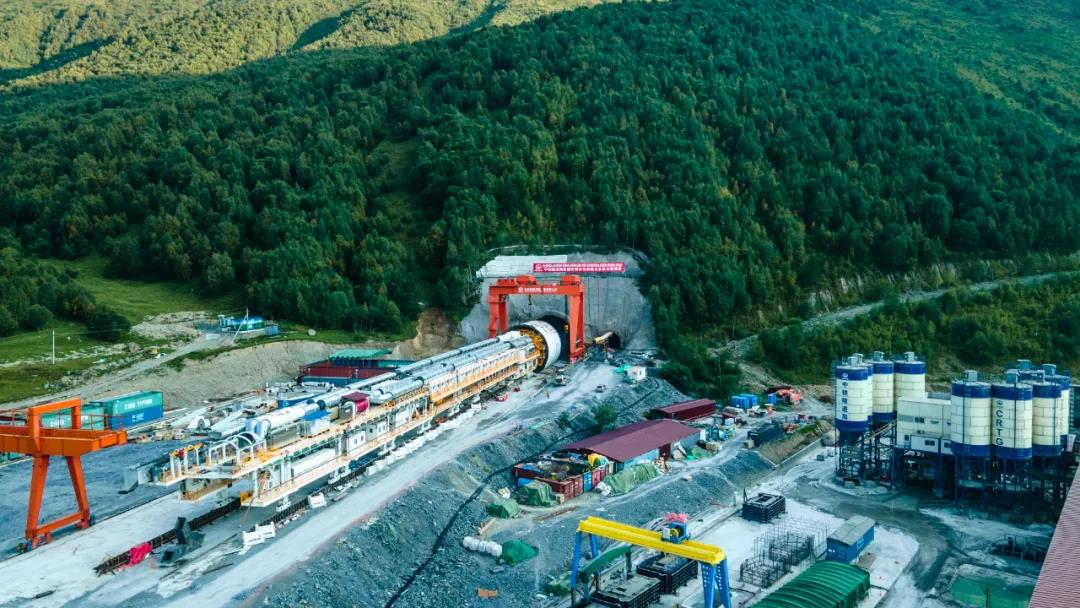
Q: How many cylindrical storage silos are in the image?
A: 9